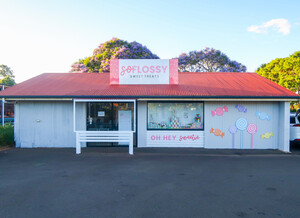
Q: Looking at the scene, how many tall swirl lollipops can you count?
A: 3